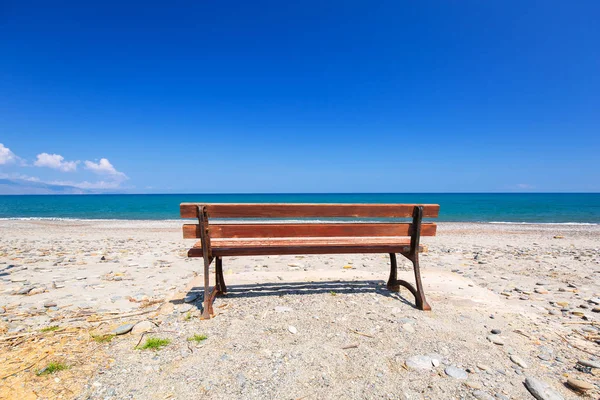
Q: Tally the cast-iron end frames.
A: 2